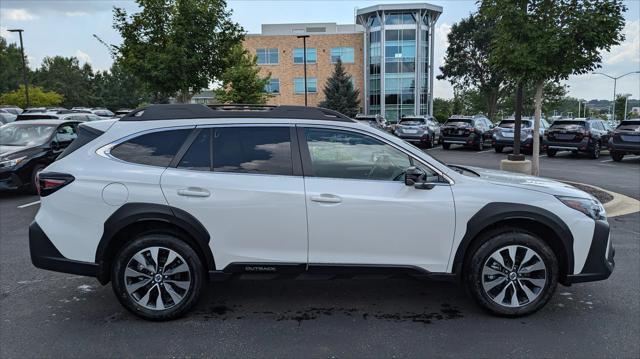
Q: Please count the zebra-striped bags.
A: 0